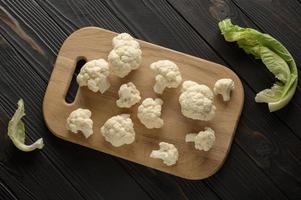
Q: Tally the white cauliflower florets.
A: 11